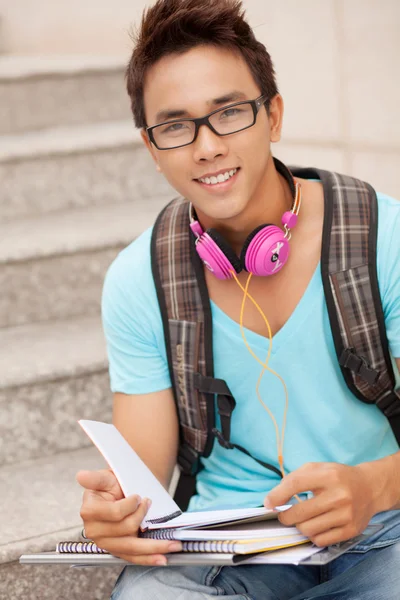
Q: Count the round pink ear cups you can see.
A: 2